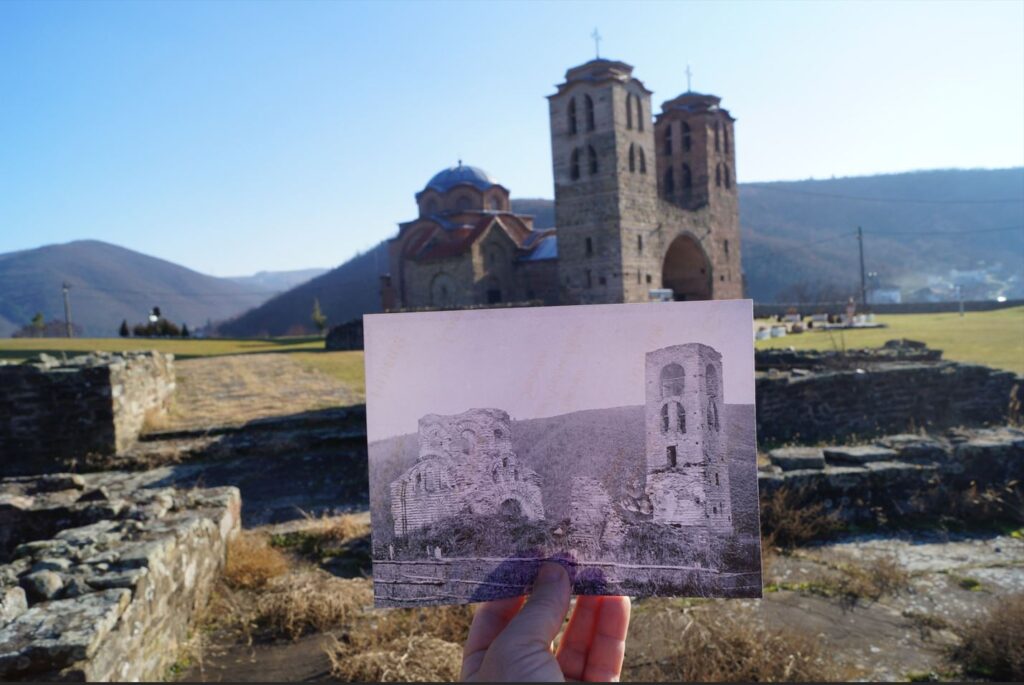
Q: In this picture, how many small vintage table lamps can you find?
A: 0